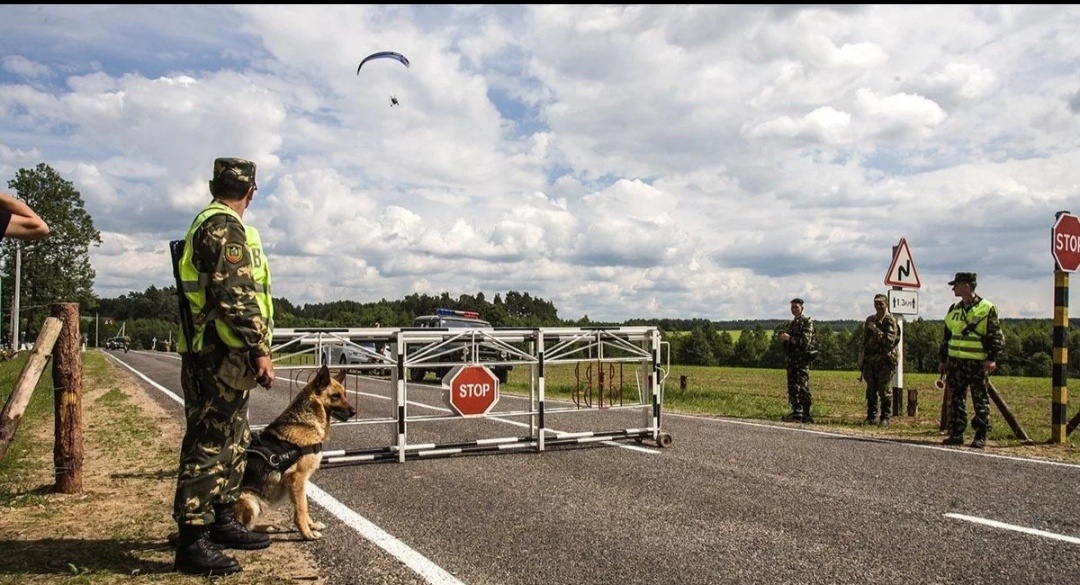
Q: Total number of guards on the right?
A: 3